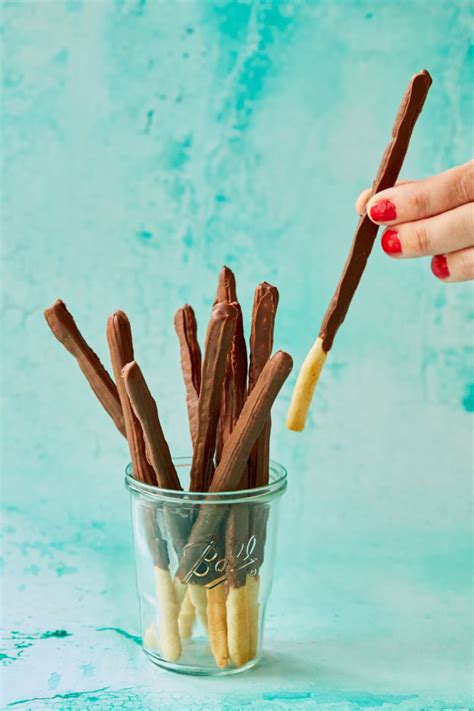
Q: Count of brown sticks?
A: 9